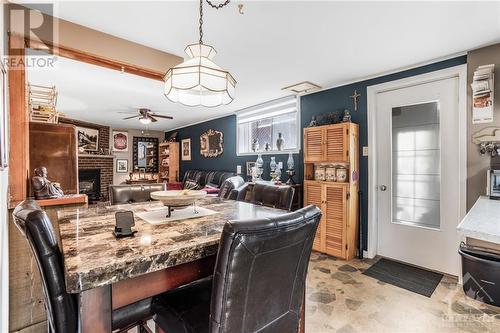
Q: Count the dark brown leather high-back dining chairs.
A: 4